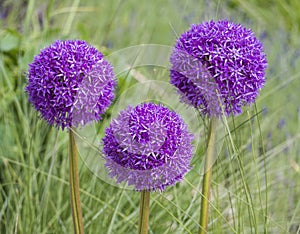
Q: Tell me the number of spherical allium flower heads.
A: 3